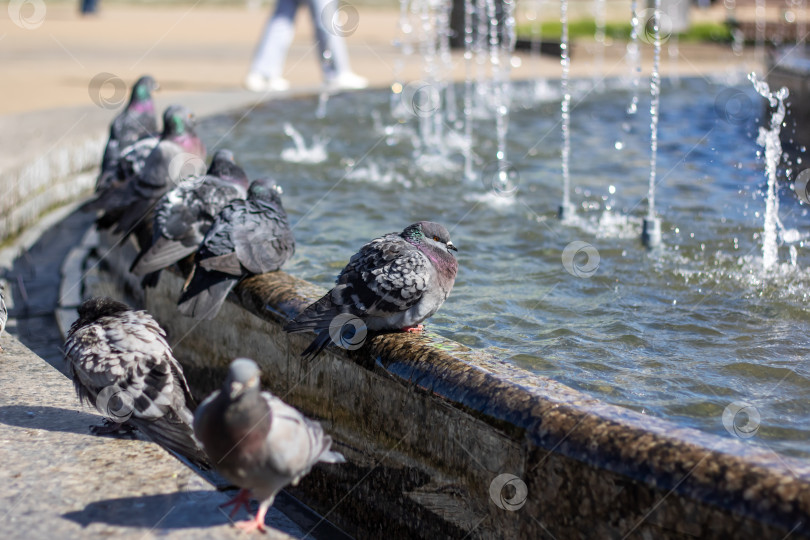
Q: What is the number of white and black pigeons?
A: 1